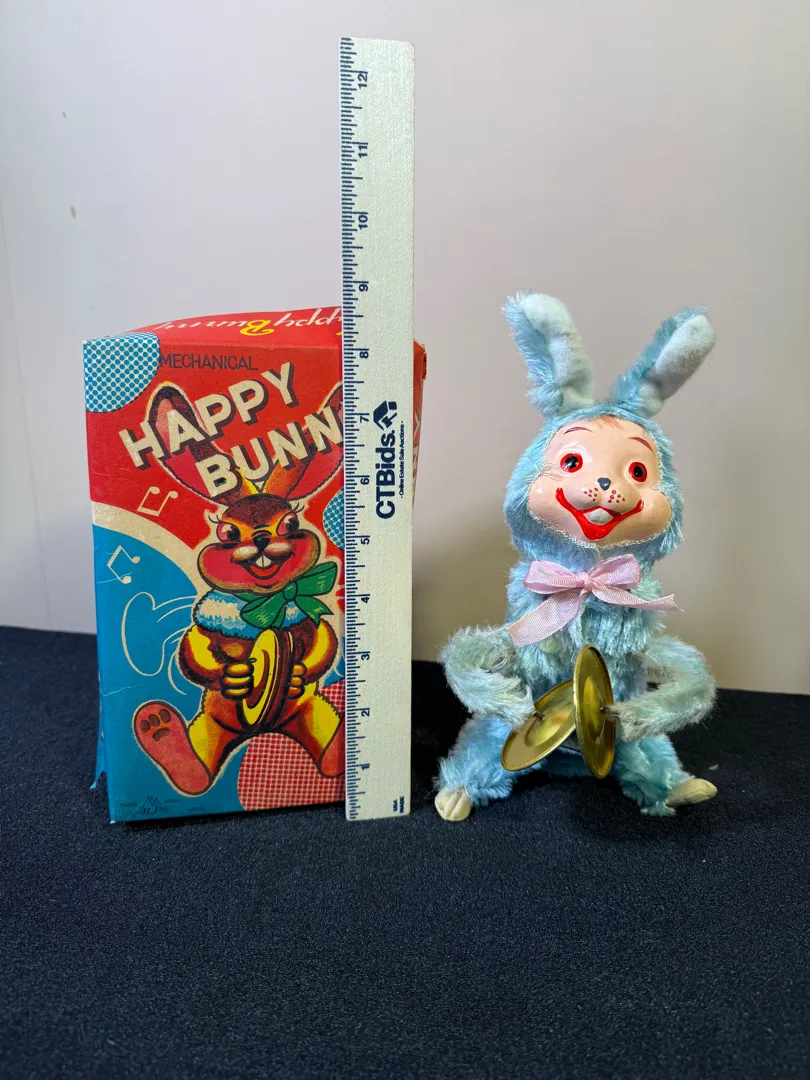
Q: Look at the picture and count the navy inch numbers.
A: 12